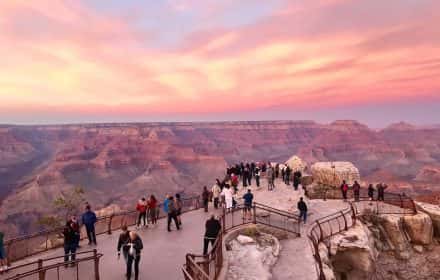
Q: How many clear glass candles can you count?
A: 0